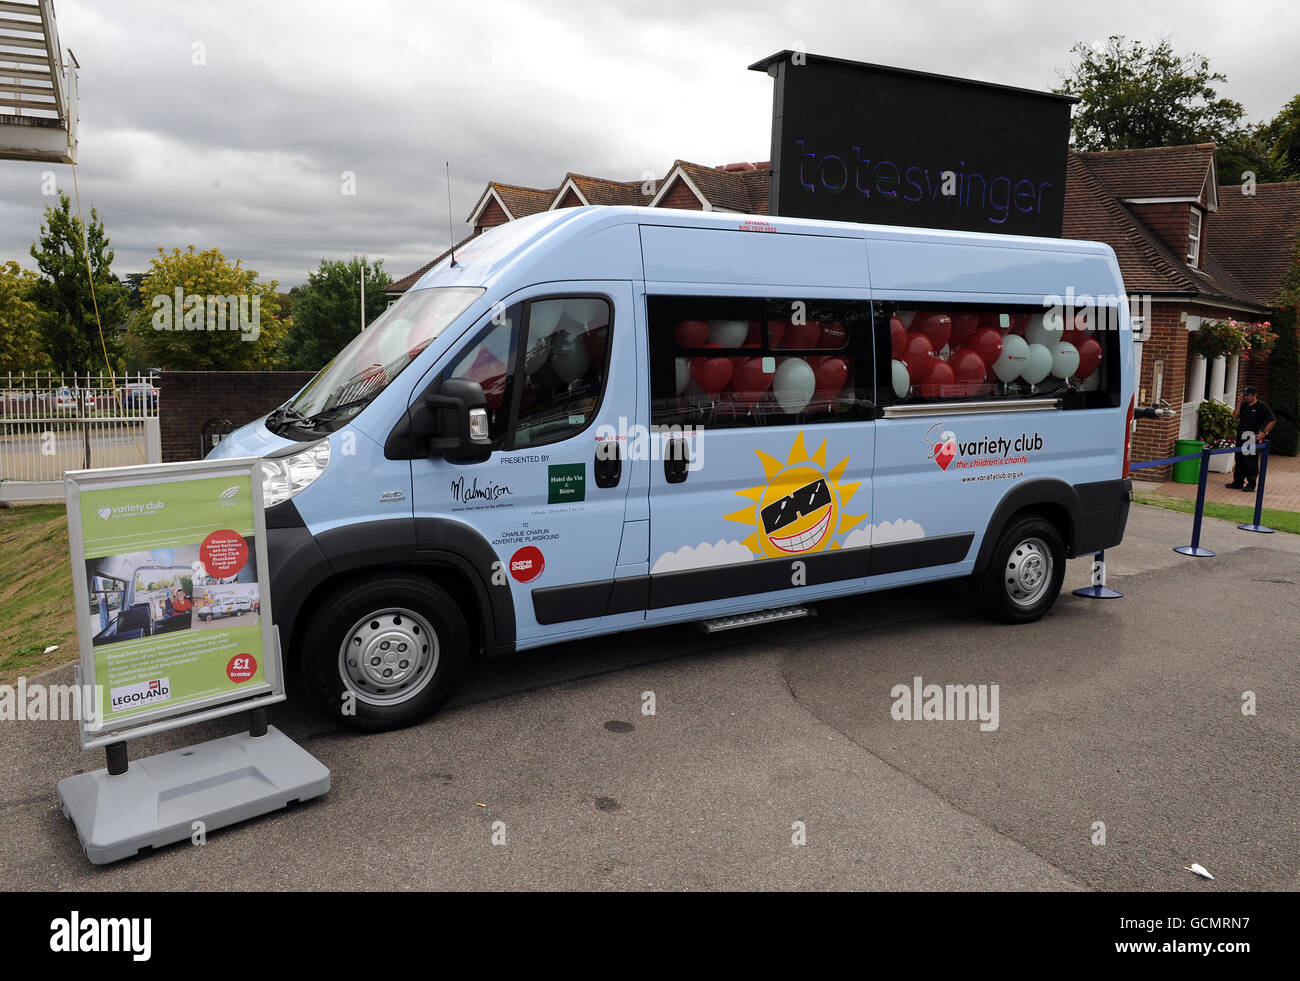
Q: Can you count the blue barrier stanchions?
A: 3